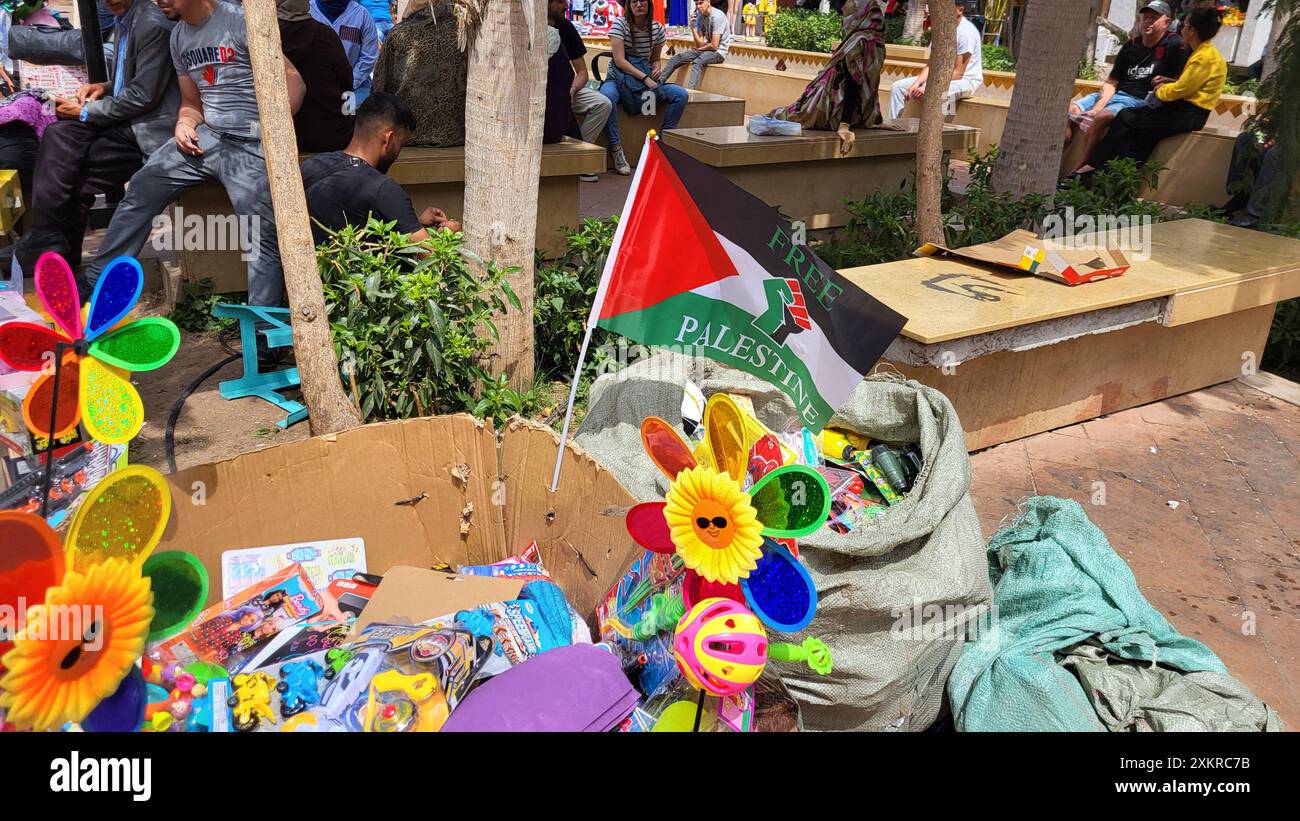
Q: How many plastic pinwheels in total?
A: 3